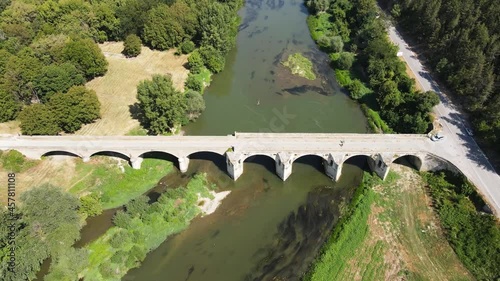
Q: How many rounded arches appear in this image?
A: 8